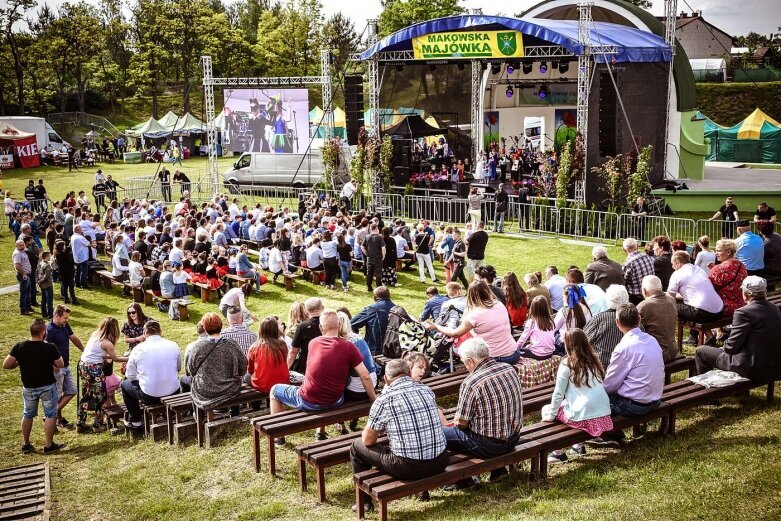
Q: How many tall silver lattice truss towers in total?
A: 6